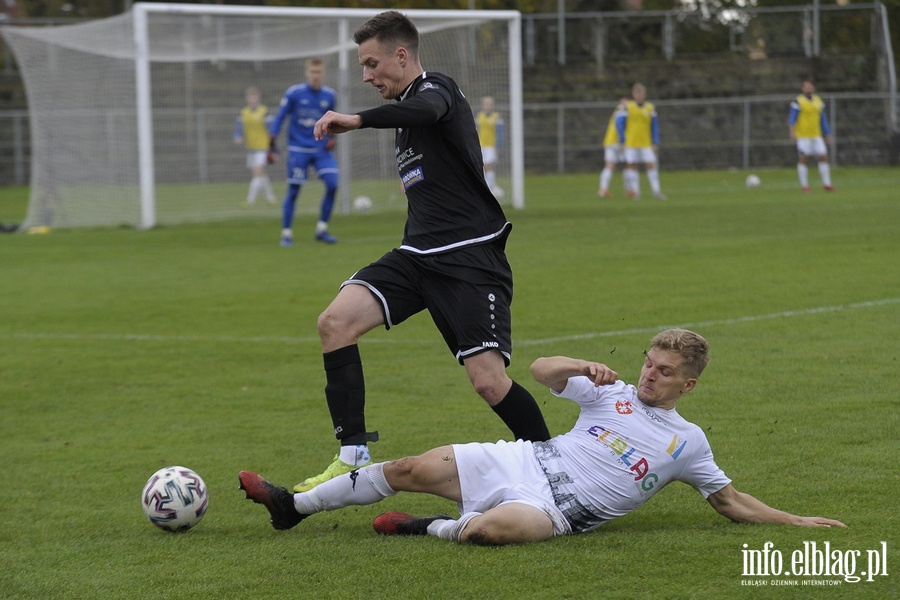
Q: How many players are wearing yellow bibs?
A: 5